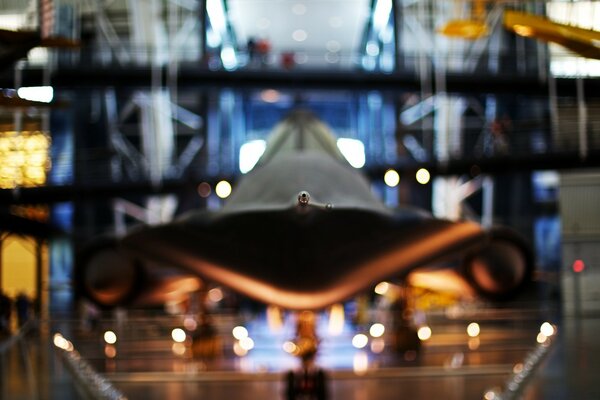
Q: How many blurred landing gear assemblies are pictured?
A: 3